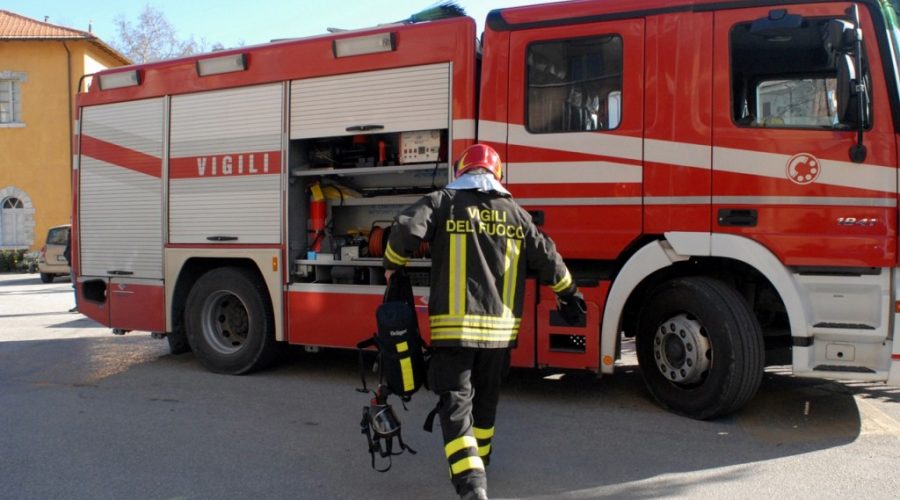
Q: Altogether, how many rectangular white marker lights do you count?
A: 3